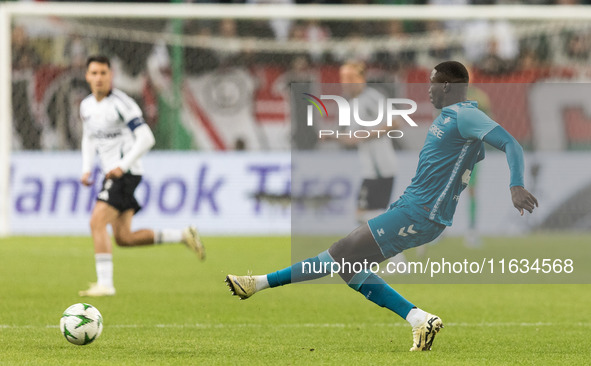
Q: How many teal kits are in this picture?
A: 1